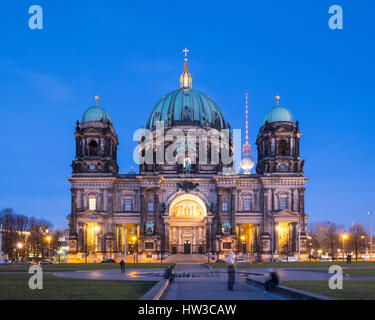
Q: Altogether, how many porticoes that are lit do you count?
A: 5